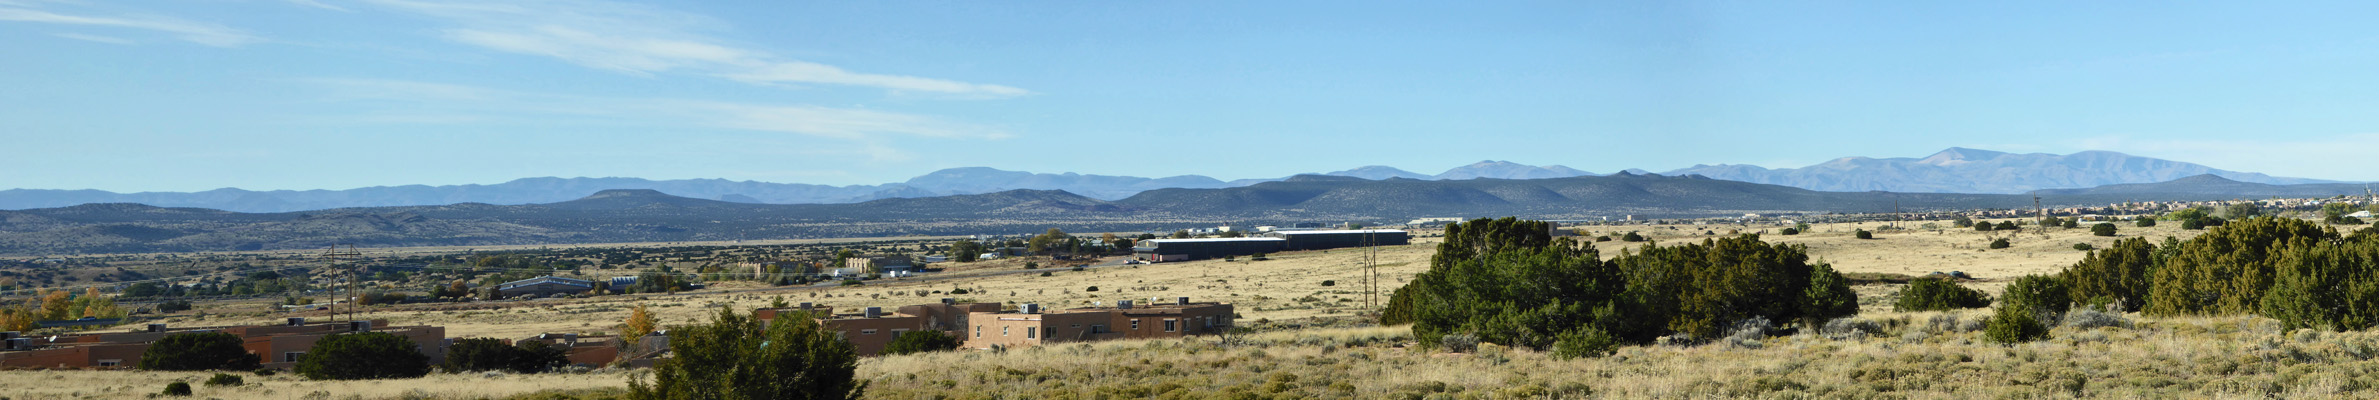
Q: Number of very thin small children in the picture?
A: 0